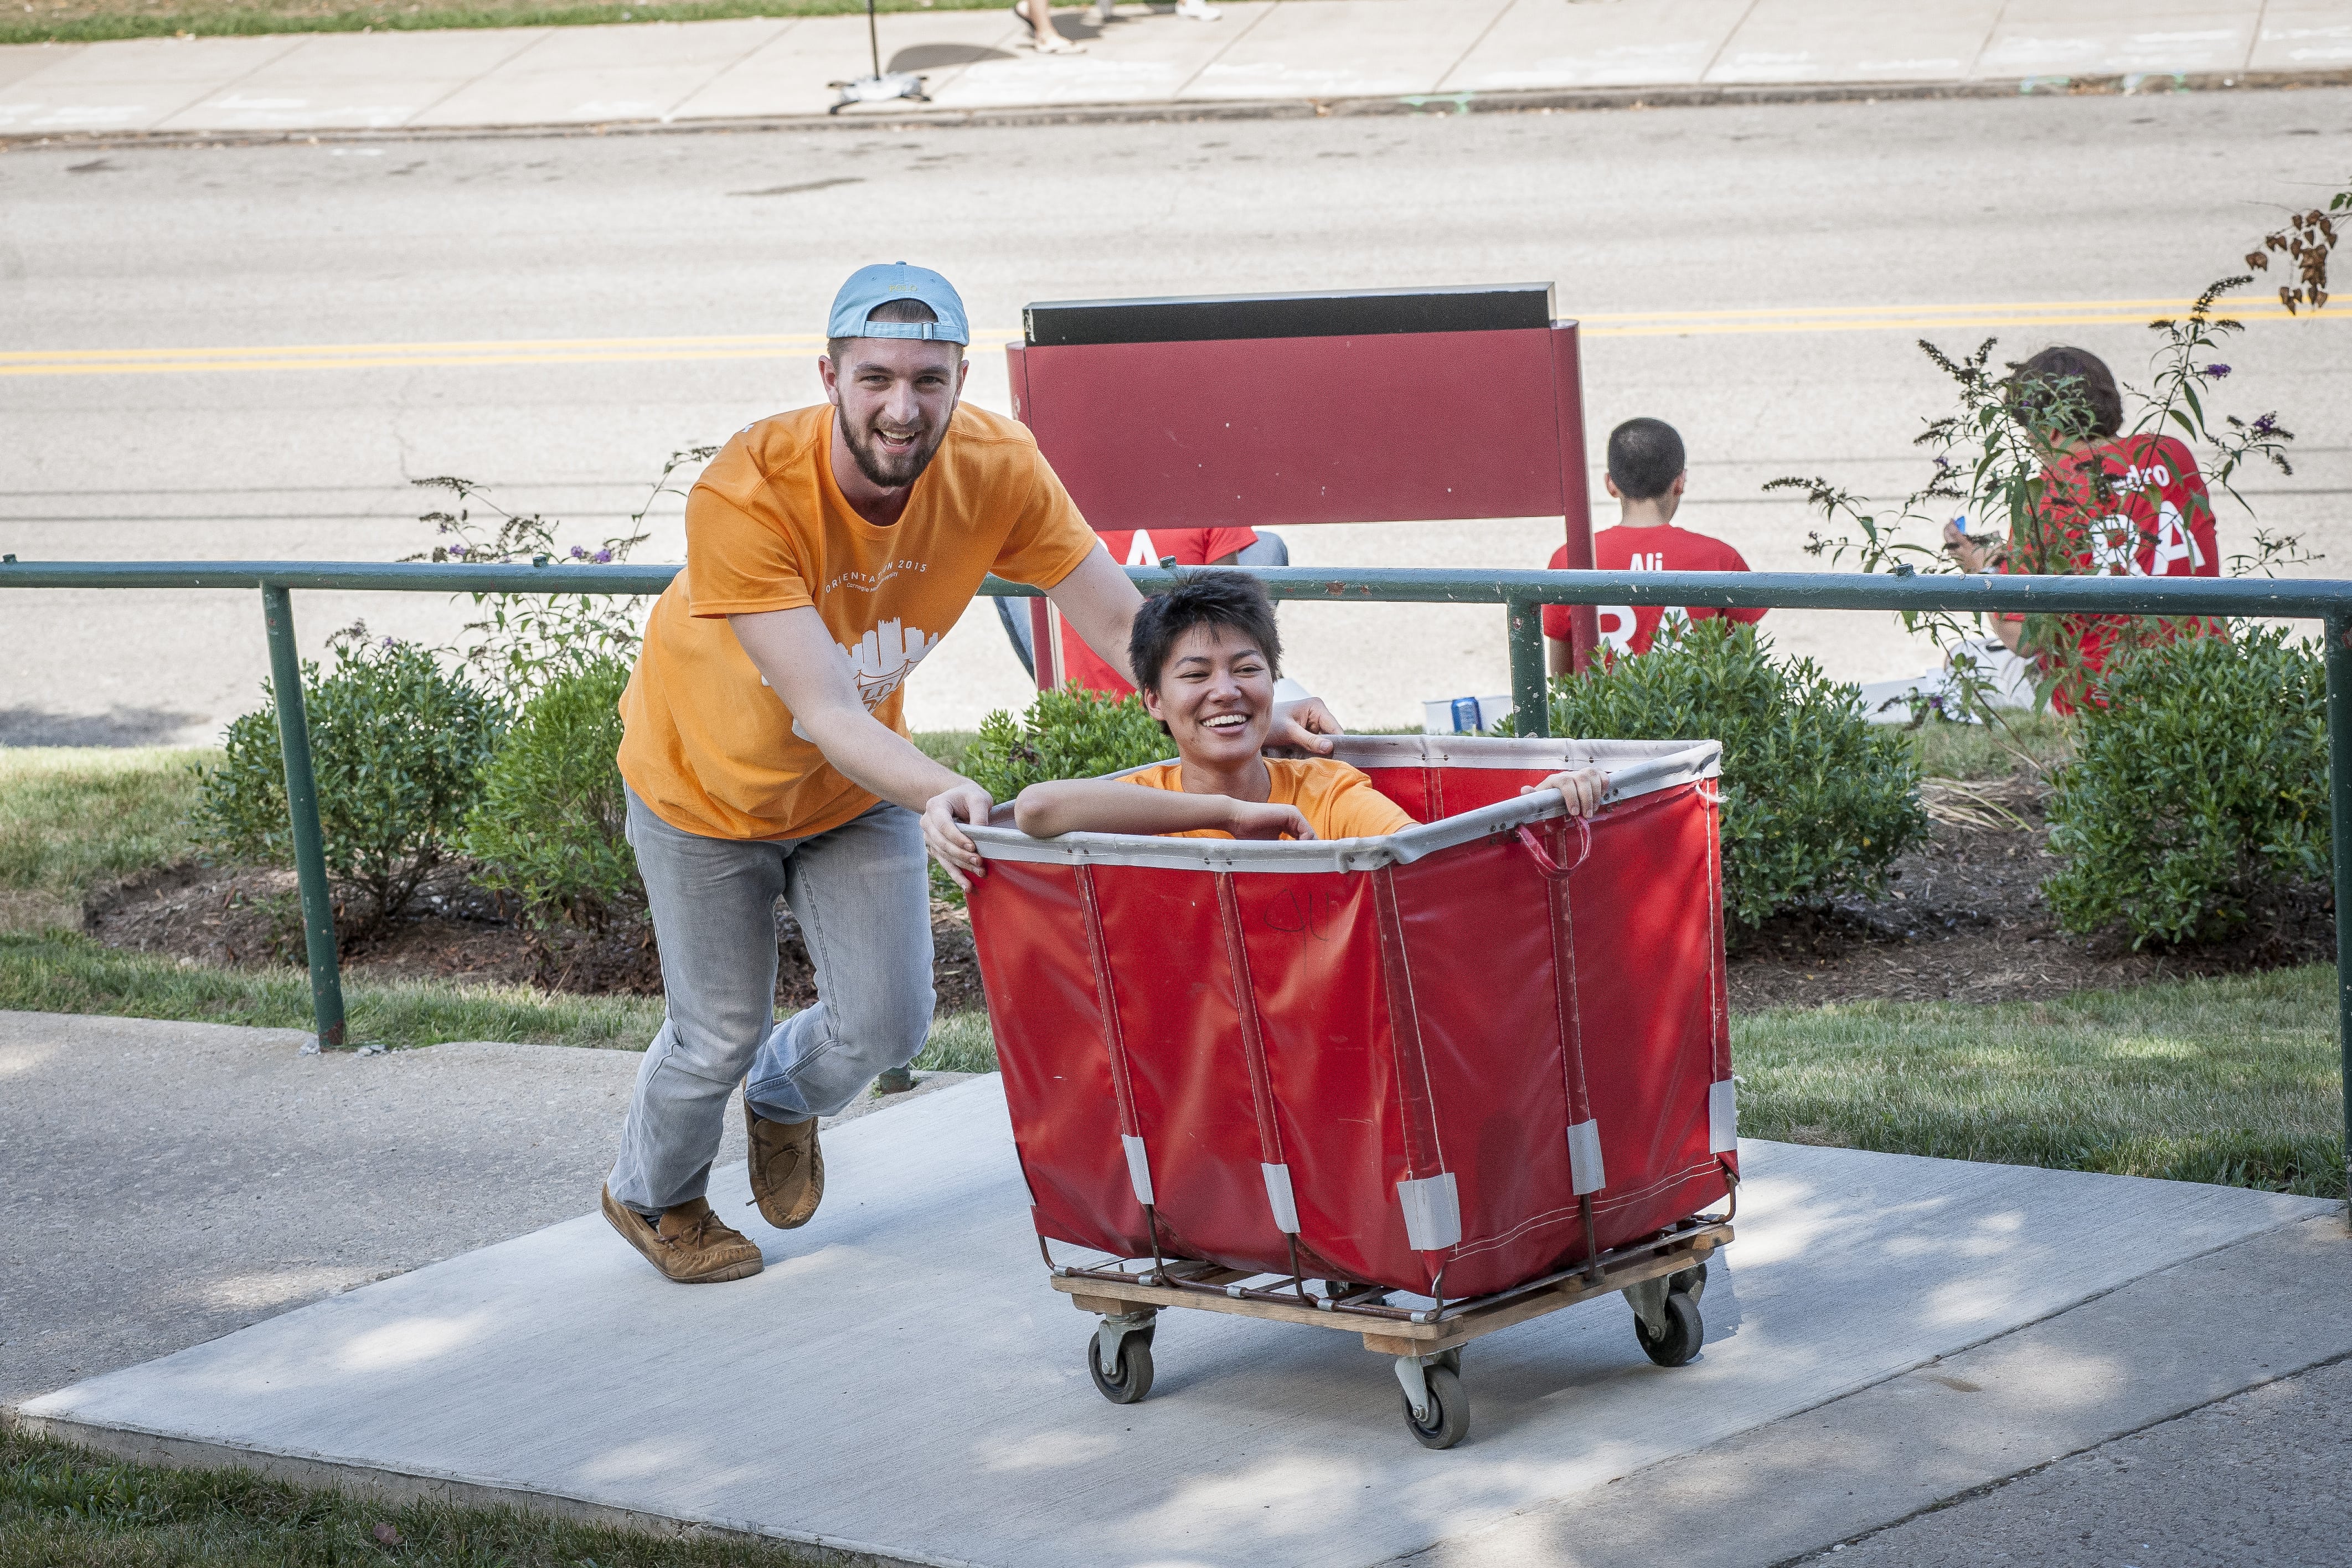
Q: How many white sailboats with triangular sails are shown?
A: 0